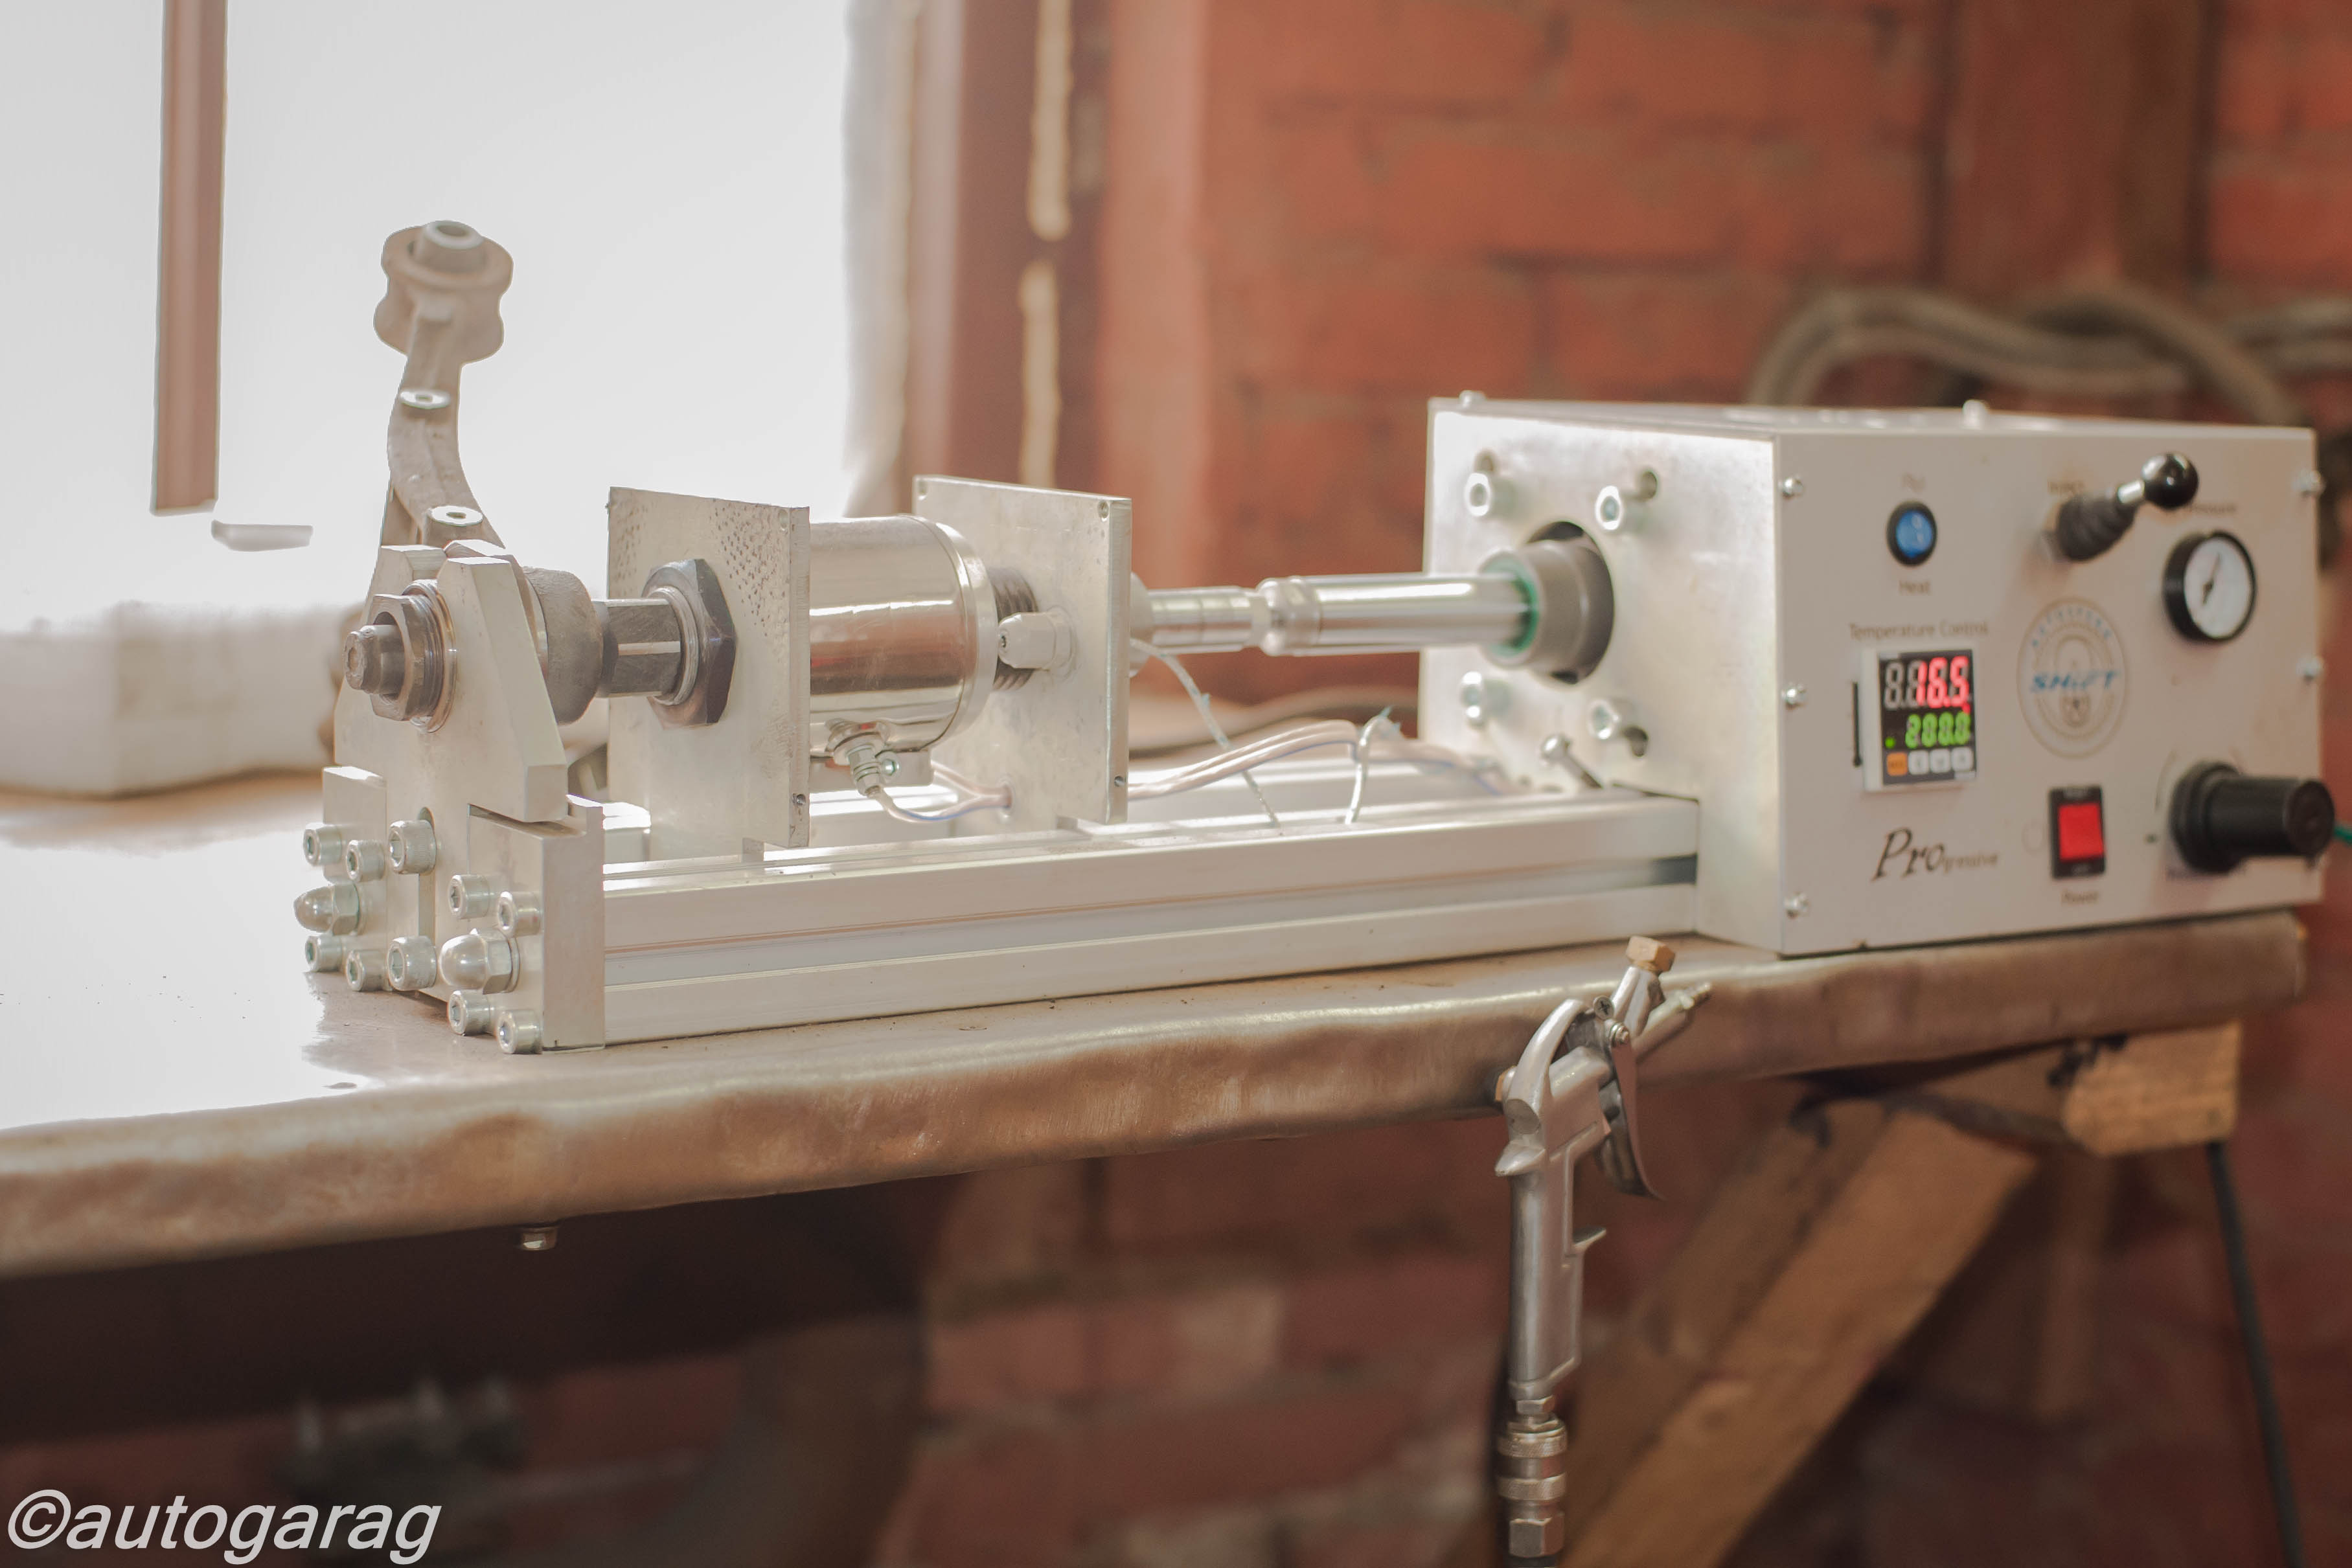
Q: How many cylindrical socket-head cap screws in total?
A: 14